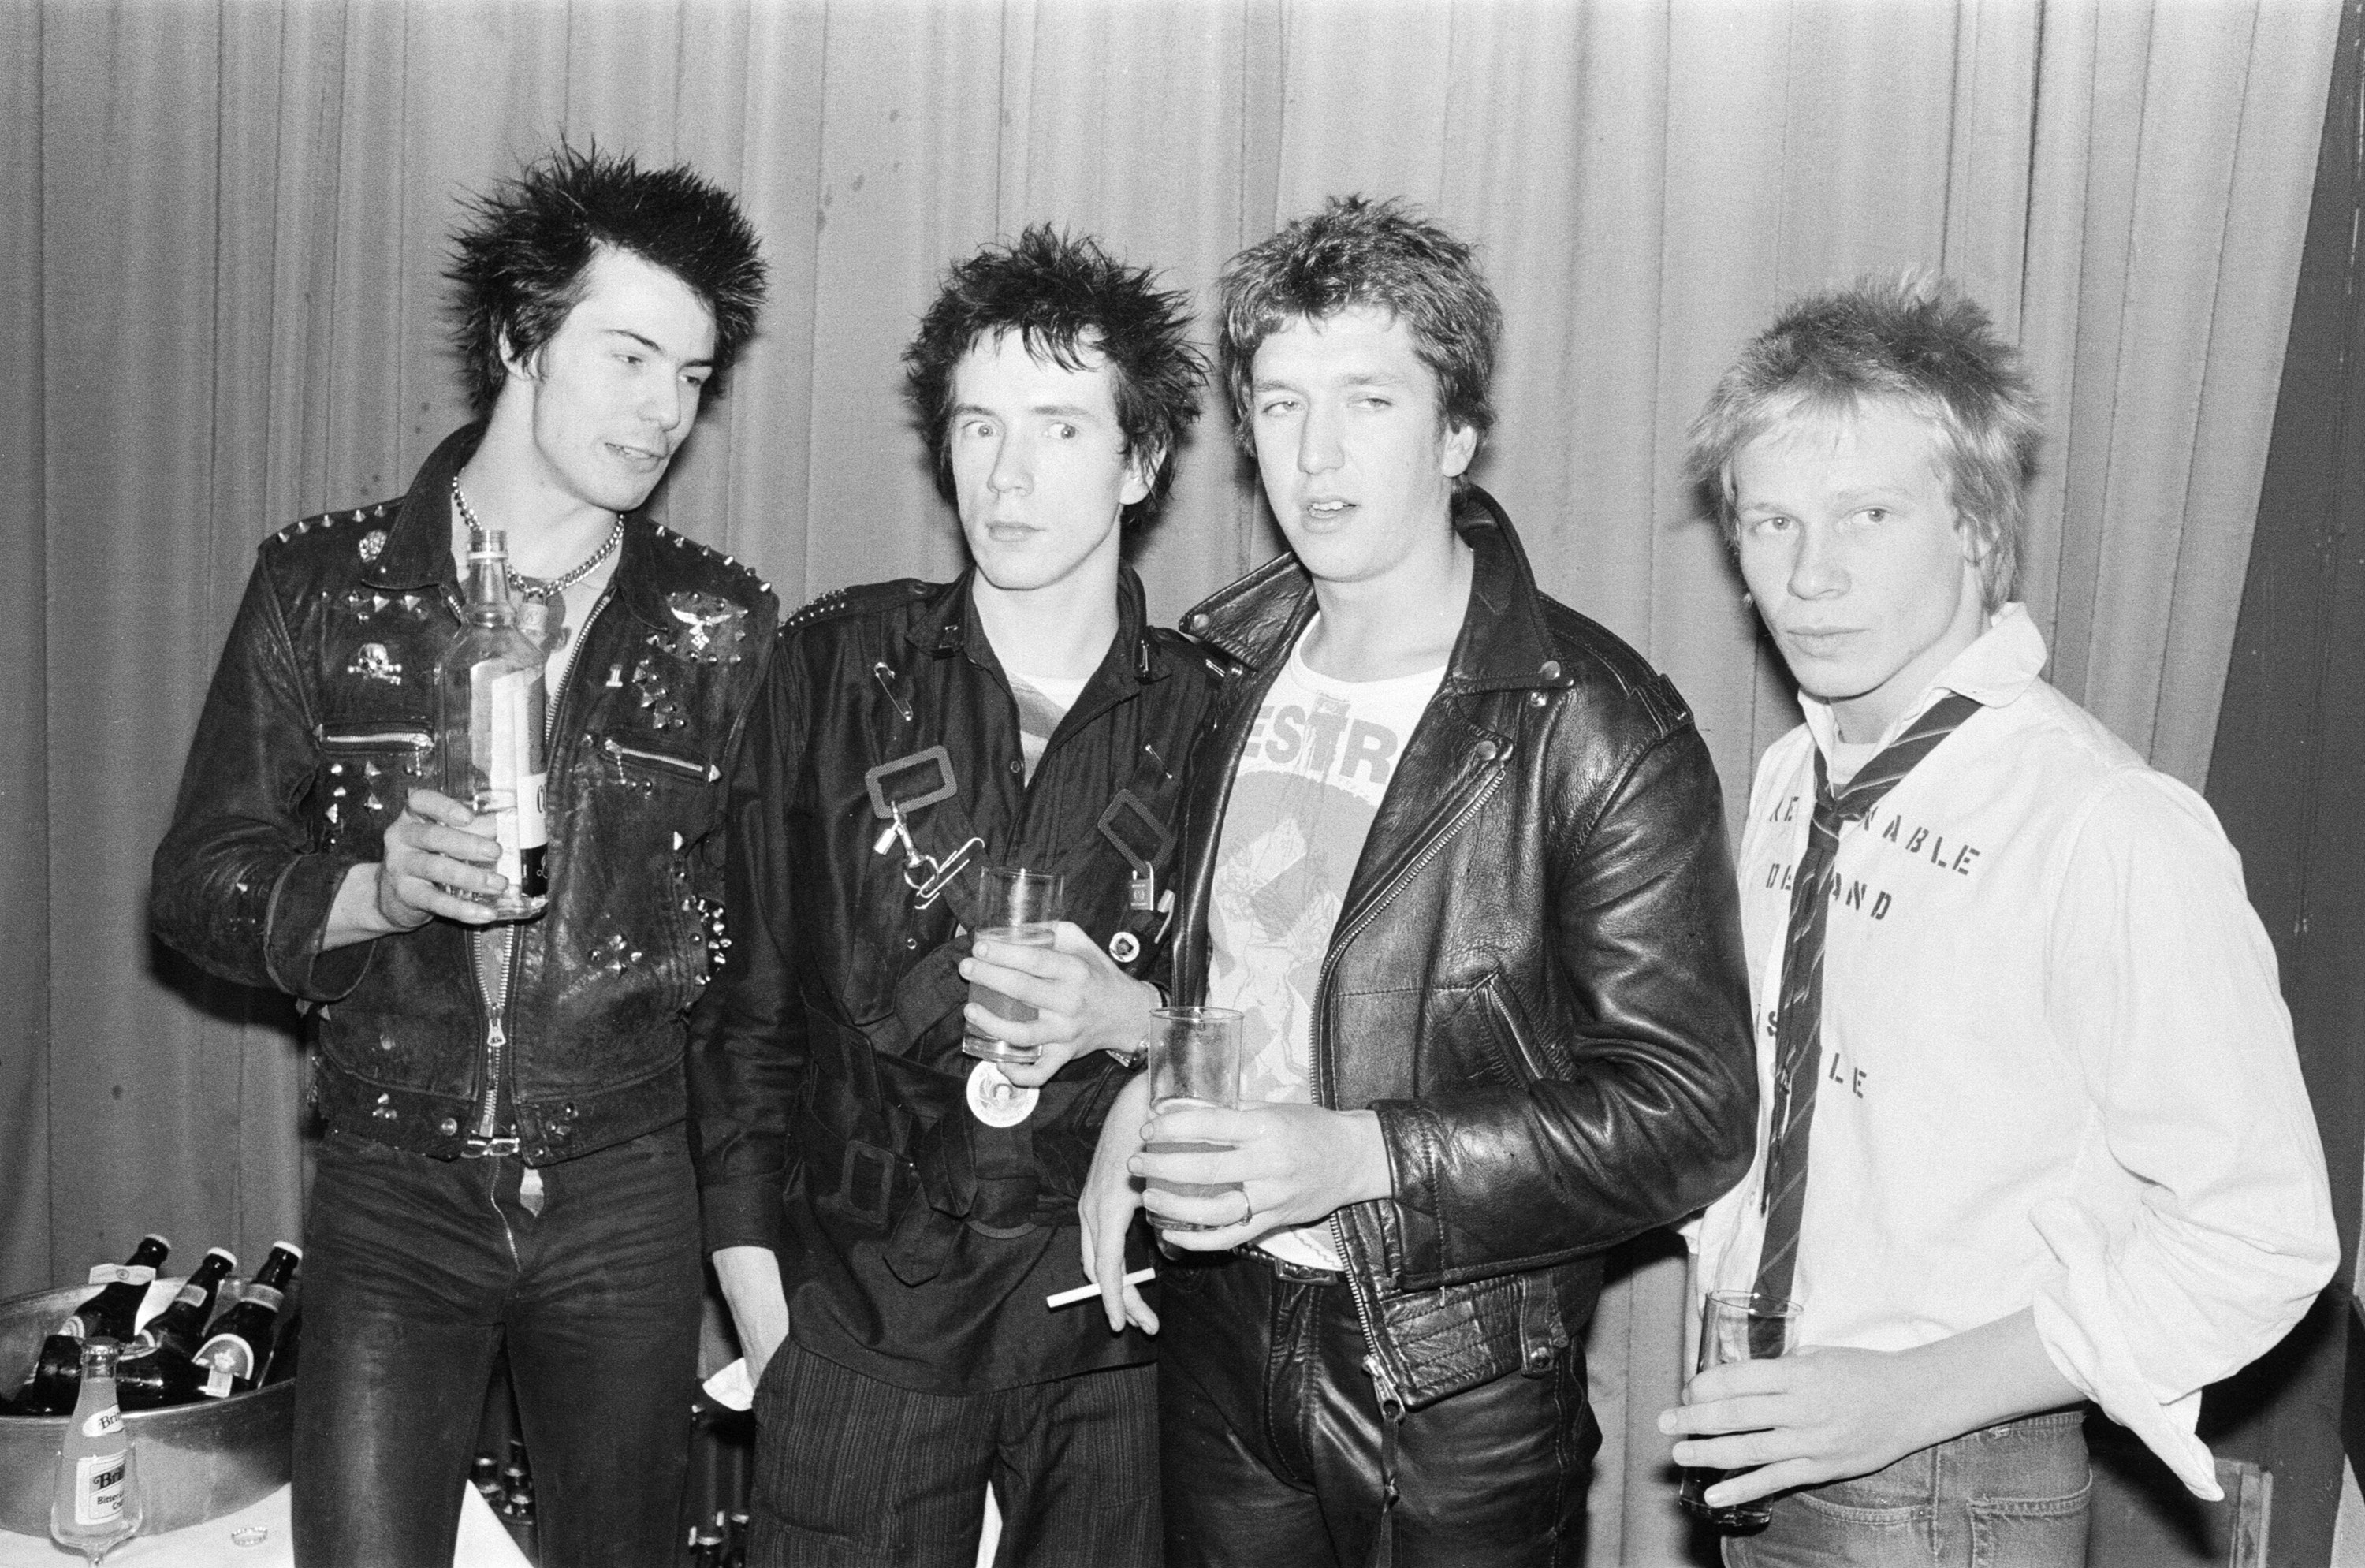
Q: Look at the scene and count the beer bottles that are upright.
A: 3